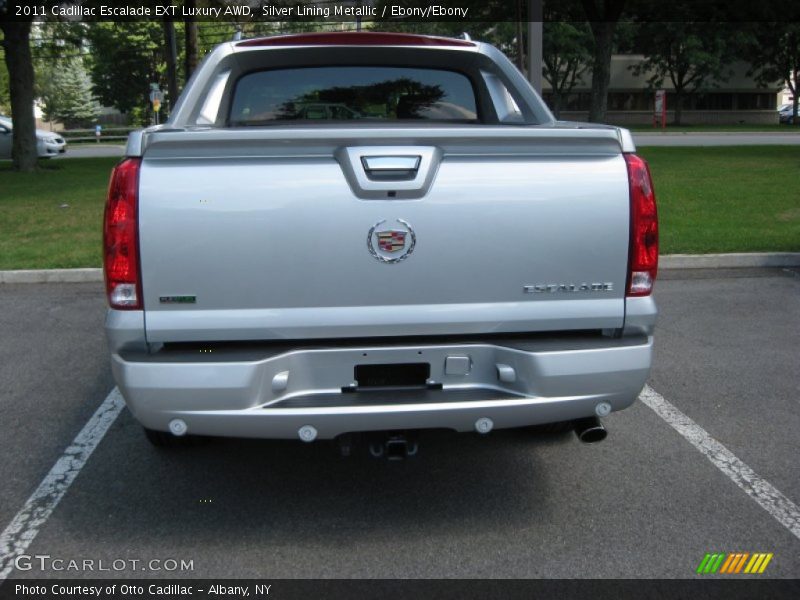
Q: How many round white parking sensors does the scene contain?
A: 4